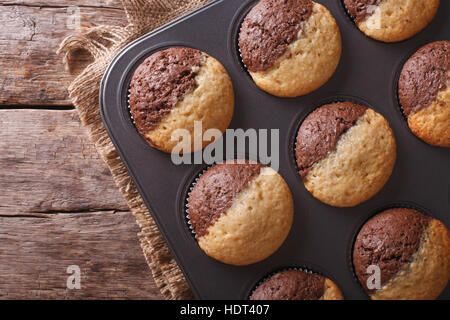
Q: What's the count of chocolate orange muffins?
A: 8